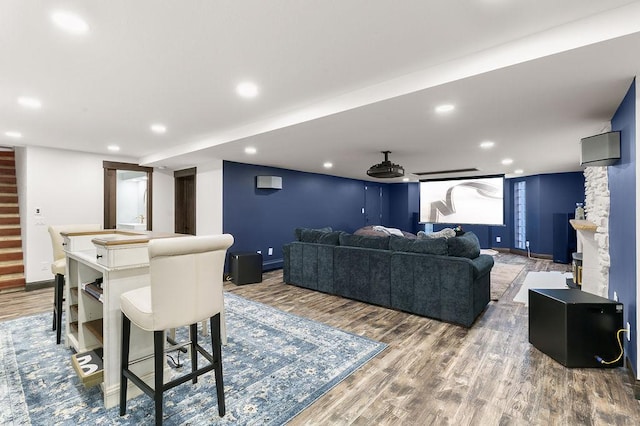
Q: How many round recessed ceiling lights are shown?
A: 13